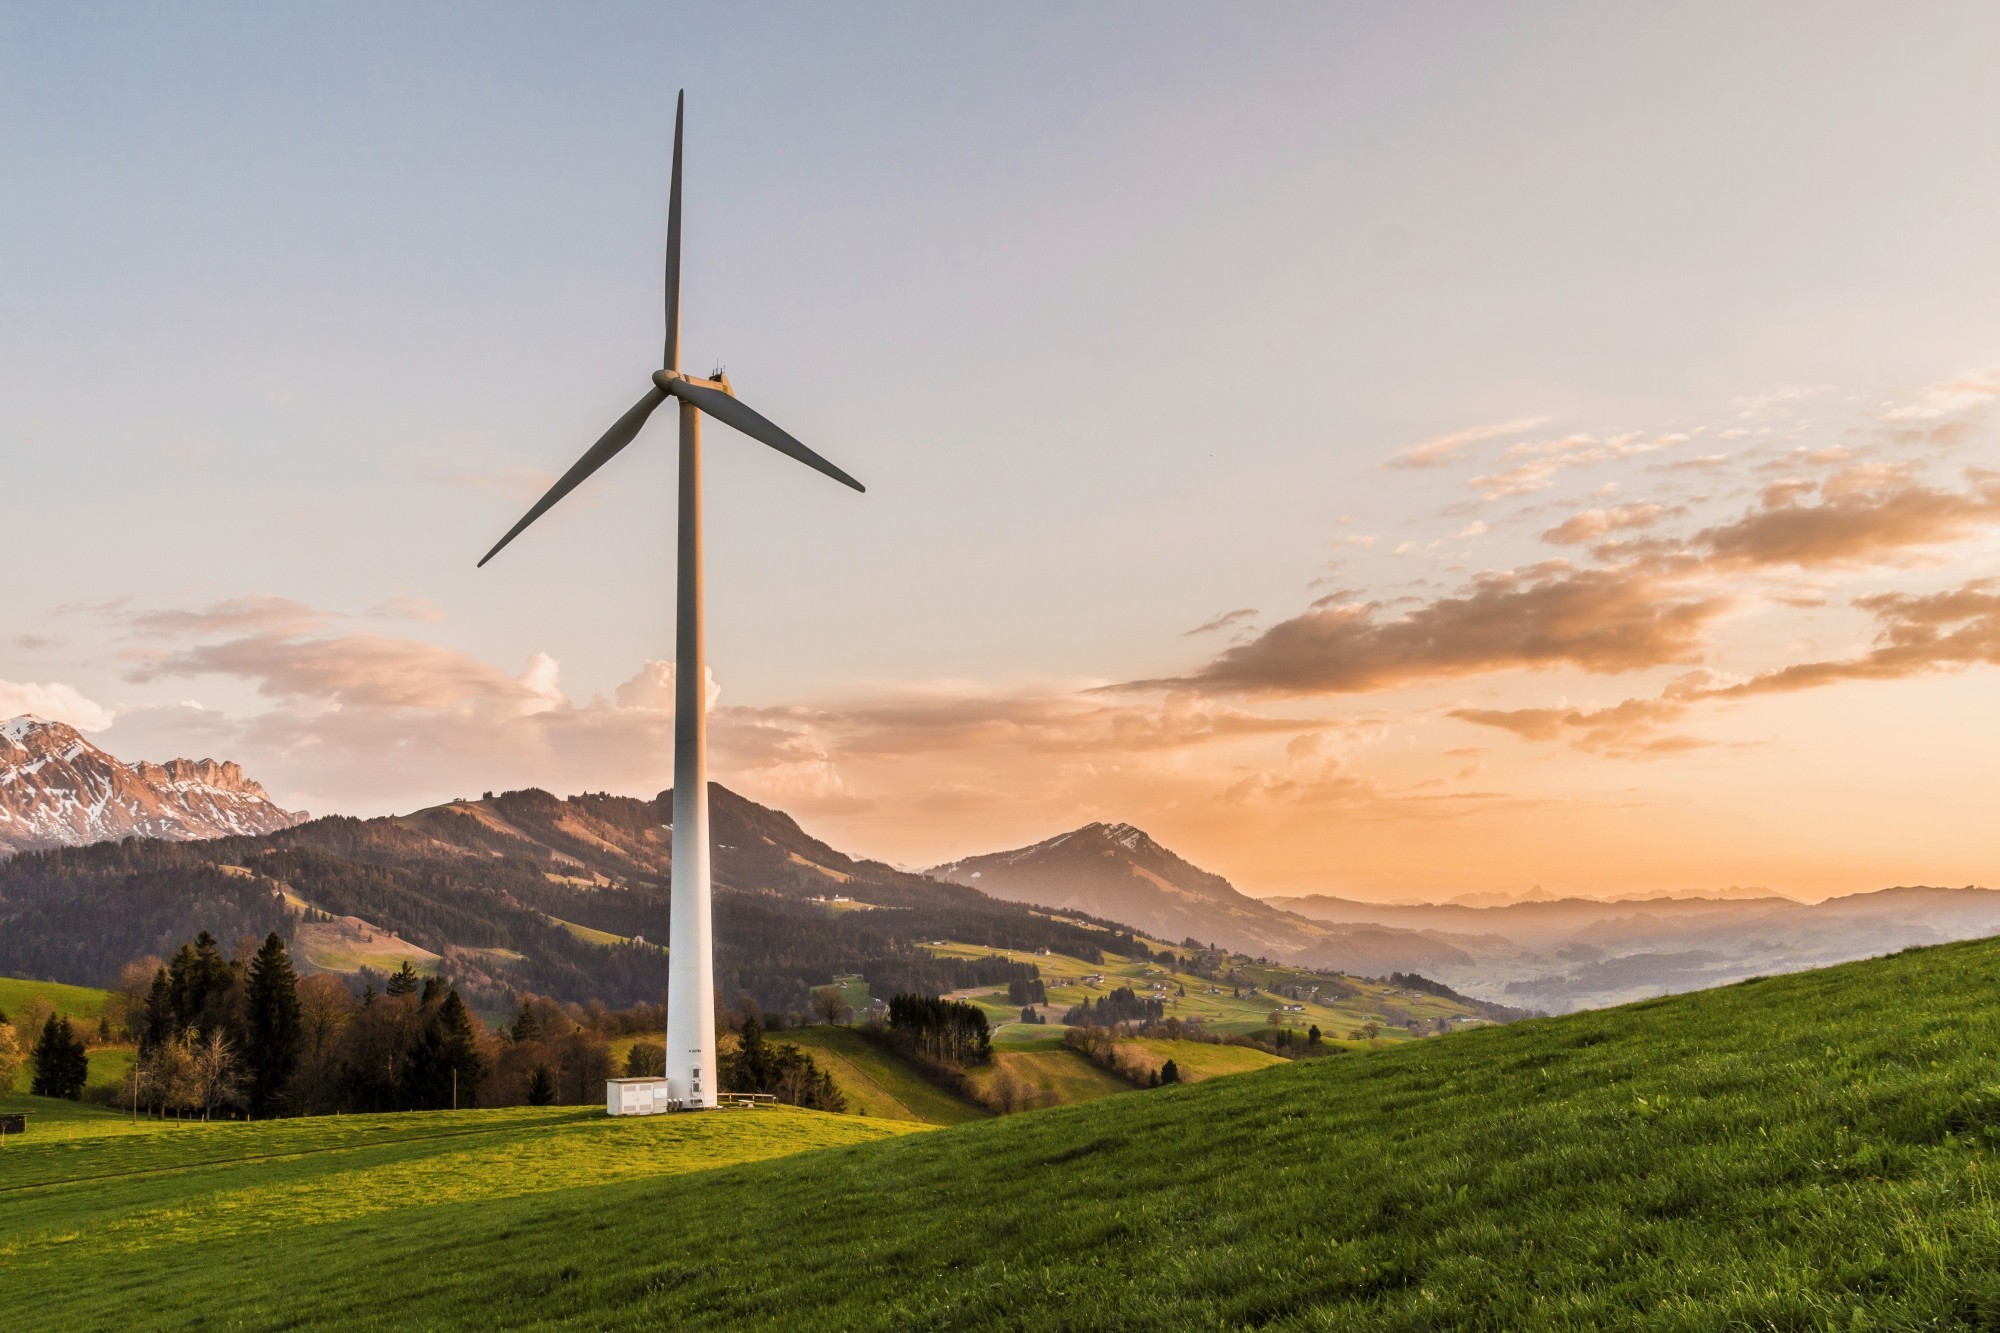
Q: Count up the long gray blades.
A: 3